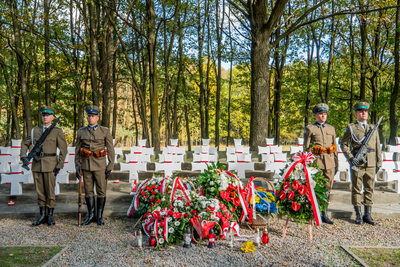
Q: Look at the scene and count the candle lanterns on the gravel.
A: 7